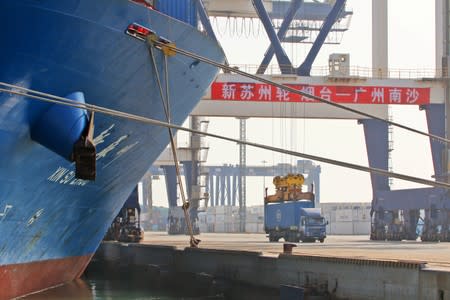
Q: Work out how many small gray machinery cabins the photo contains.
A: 1